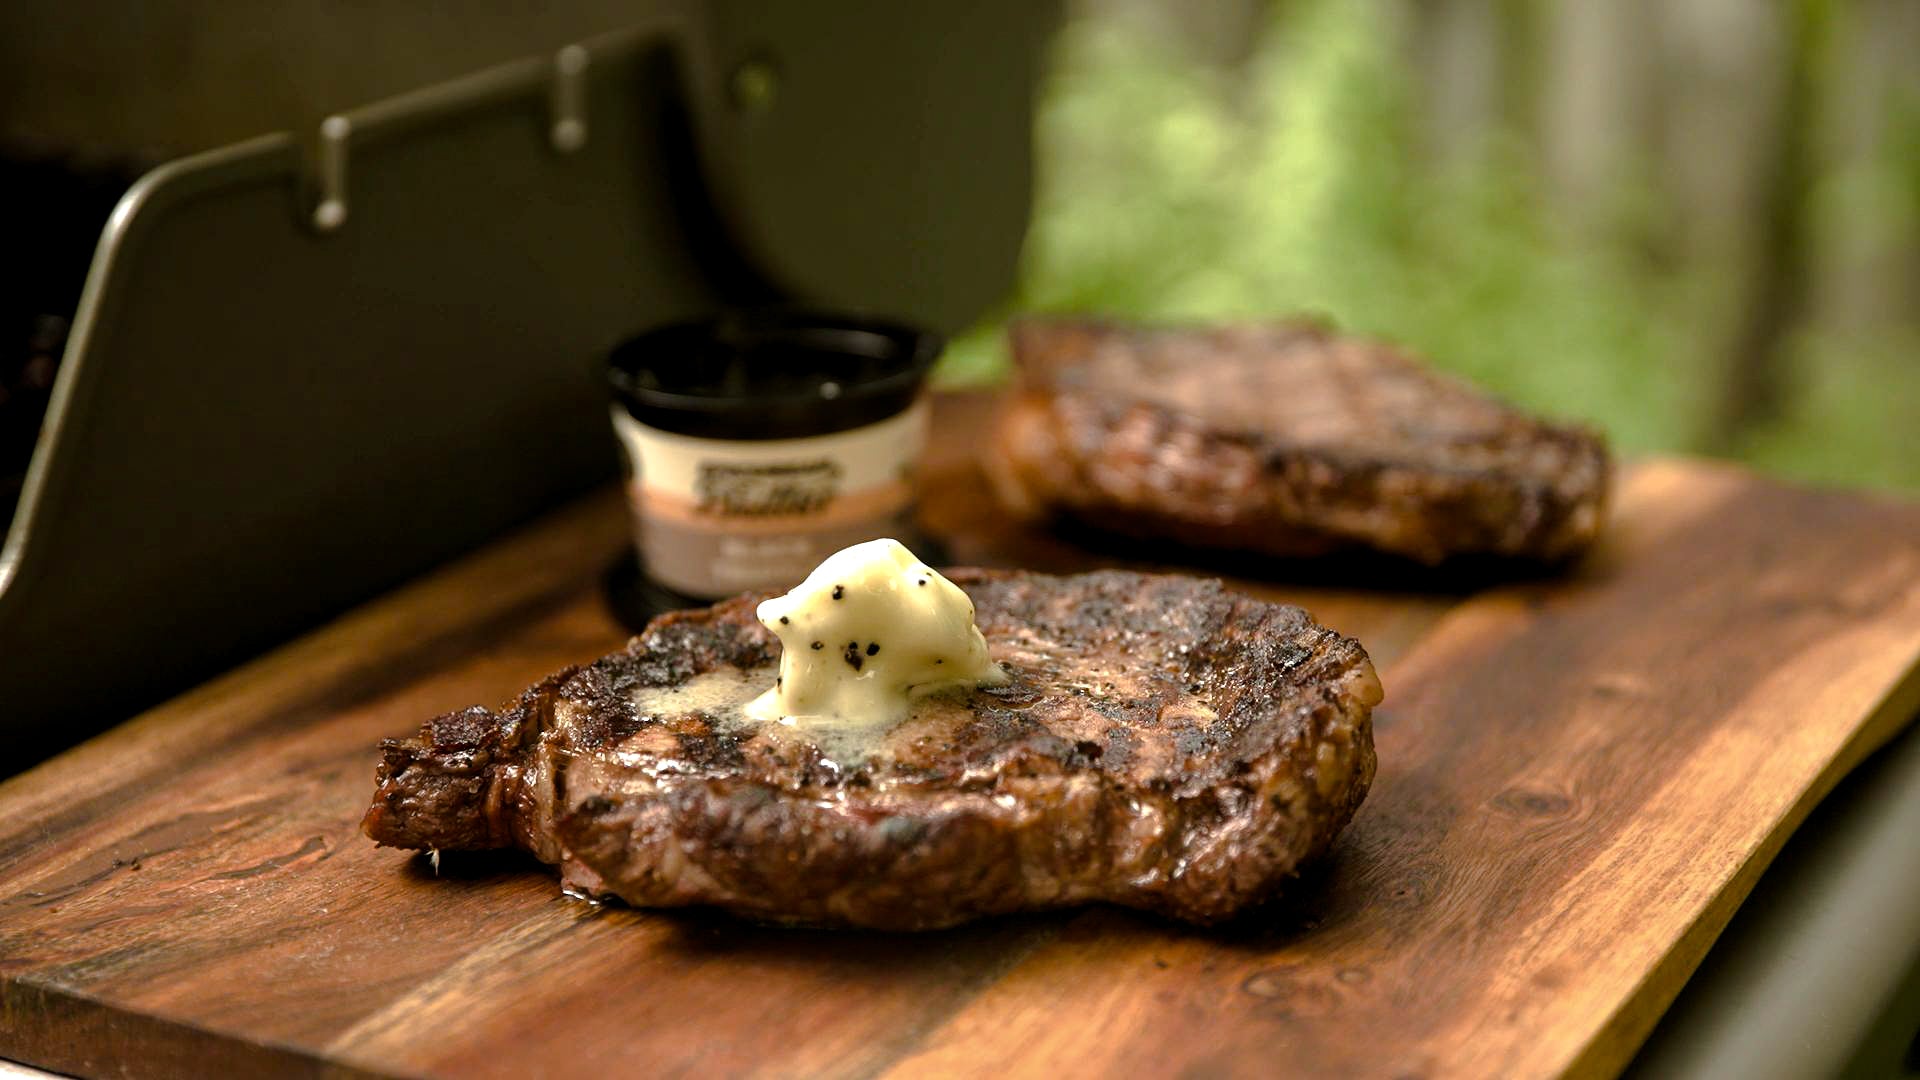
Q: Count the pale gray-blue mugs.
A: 0